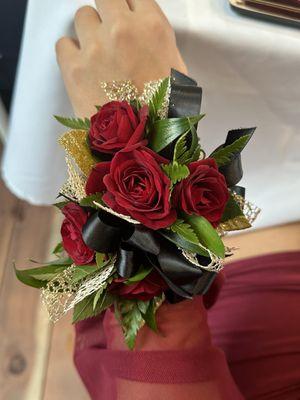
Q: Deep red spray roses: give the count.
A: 5